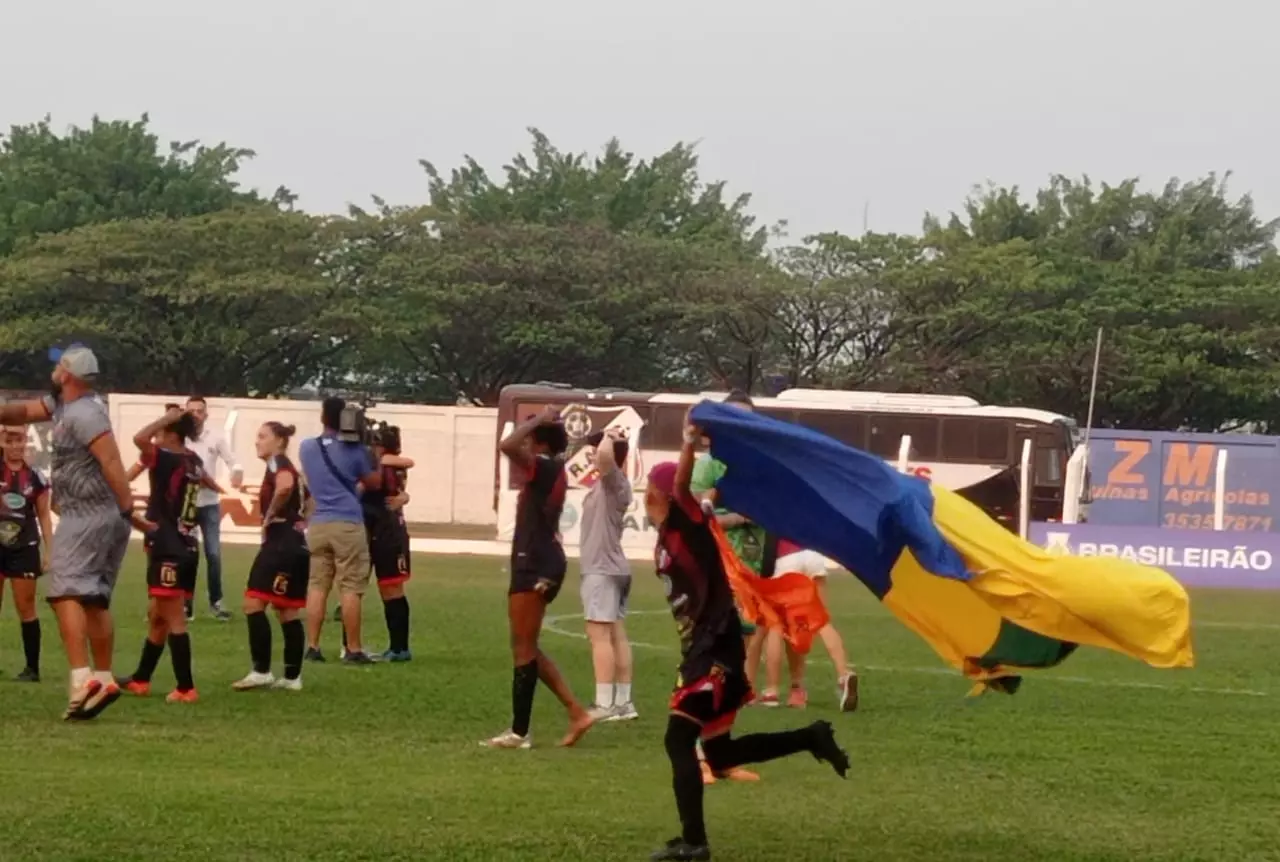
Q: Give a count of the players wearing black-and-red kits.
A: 6